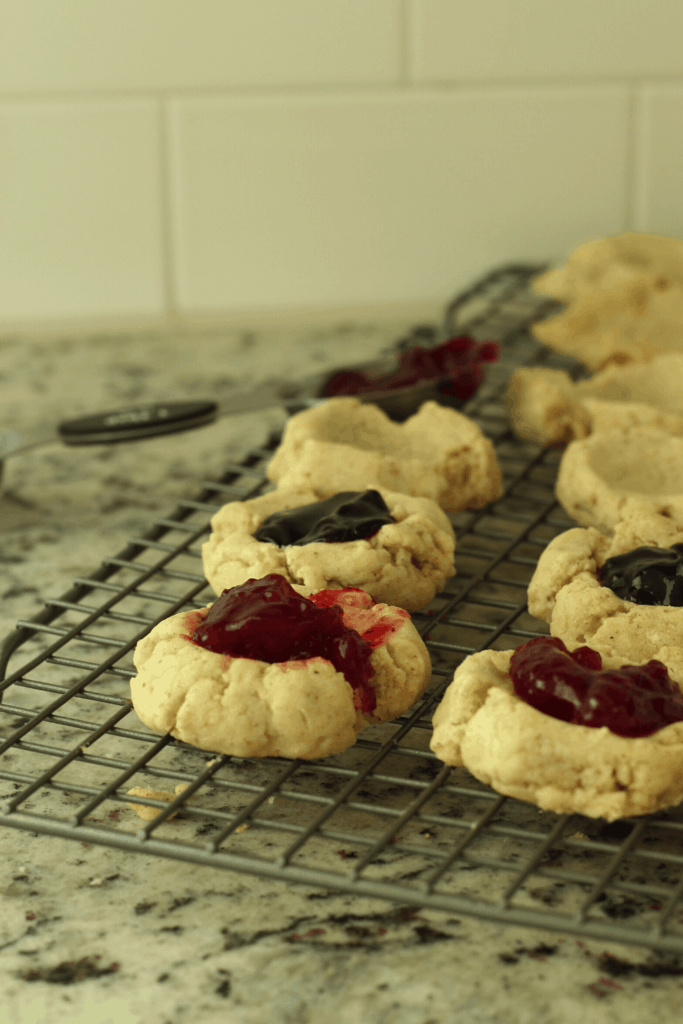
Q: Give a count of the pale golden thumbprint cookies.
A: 9